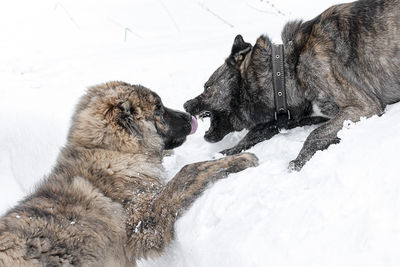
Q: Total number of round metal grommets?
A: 3